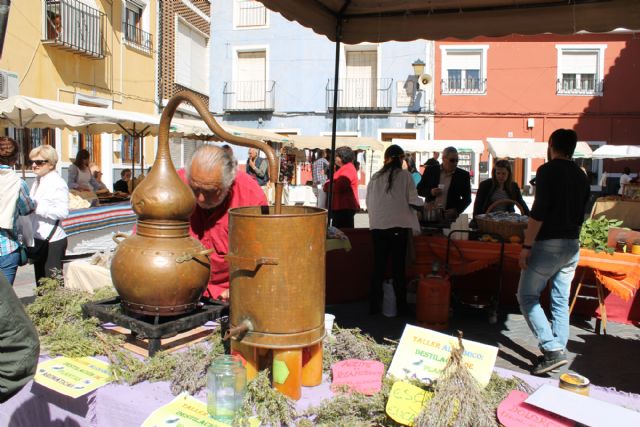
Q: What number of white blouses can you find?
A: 2